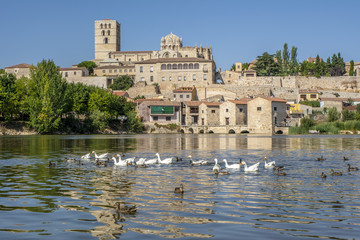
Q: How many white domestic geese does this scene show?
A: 12